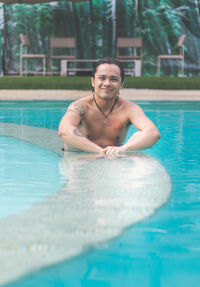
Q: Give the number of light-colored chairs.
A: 4